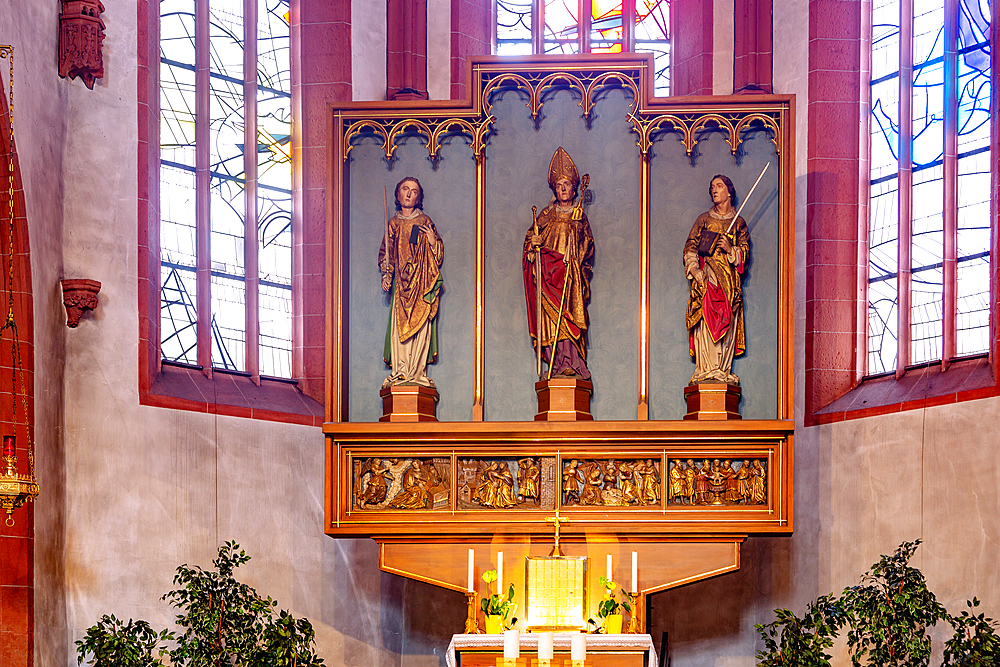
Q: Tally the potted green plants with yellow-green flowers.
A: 2